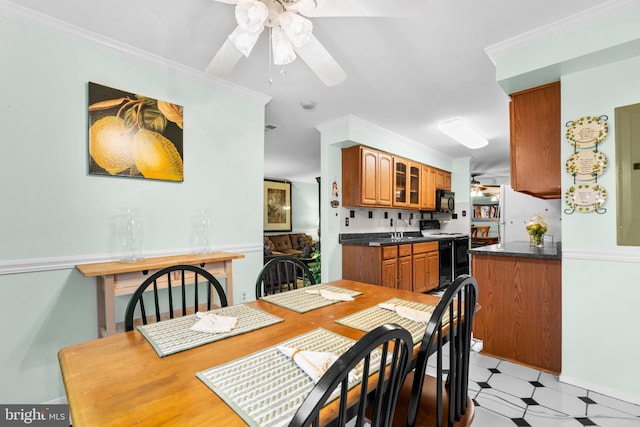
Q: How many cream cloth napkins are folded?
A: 4